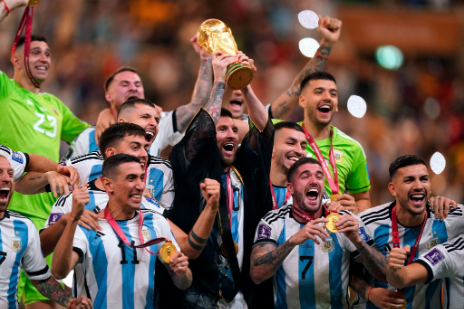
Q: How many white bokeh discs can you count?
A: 4